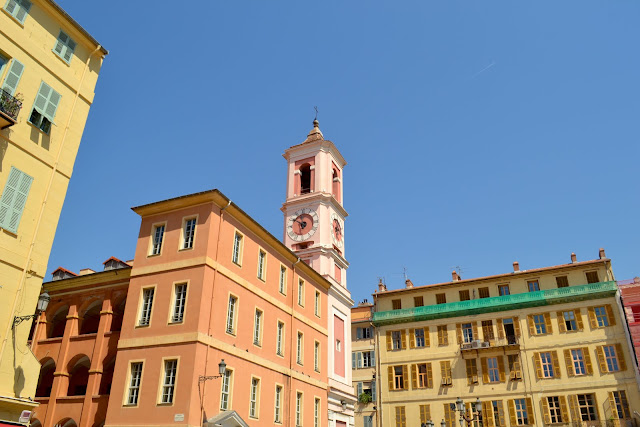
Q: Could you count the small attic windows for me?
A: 2